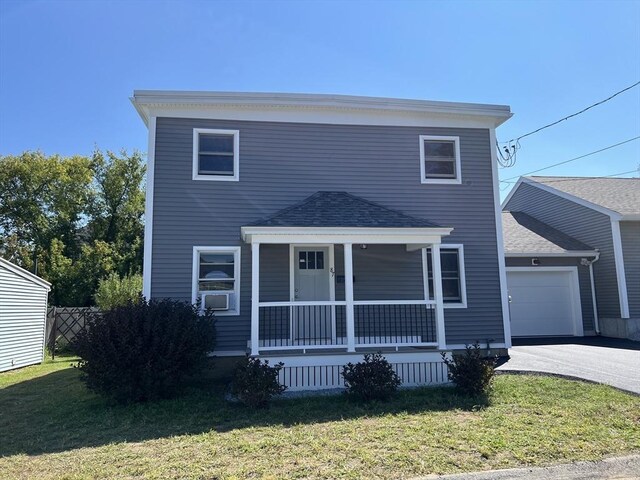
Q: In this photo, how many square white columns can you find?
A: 3